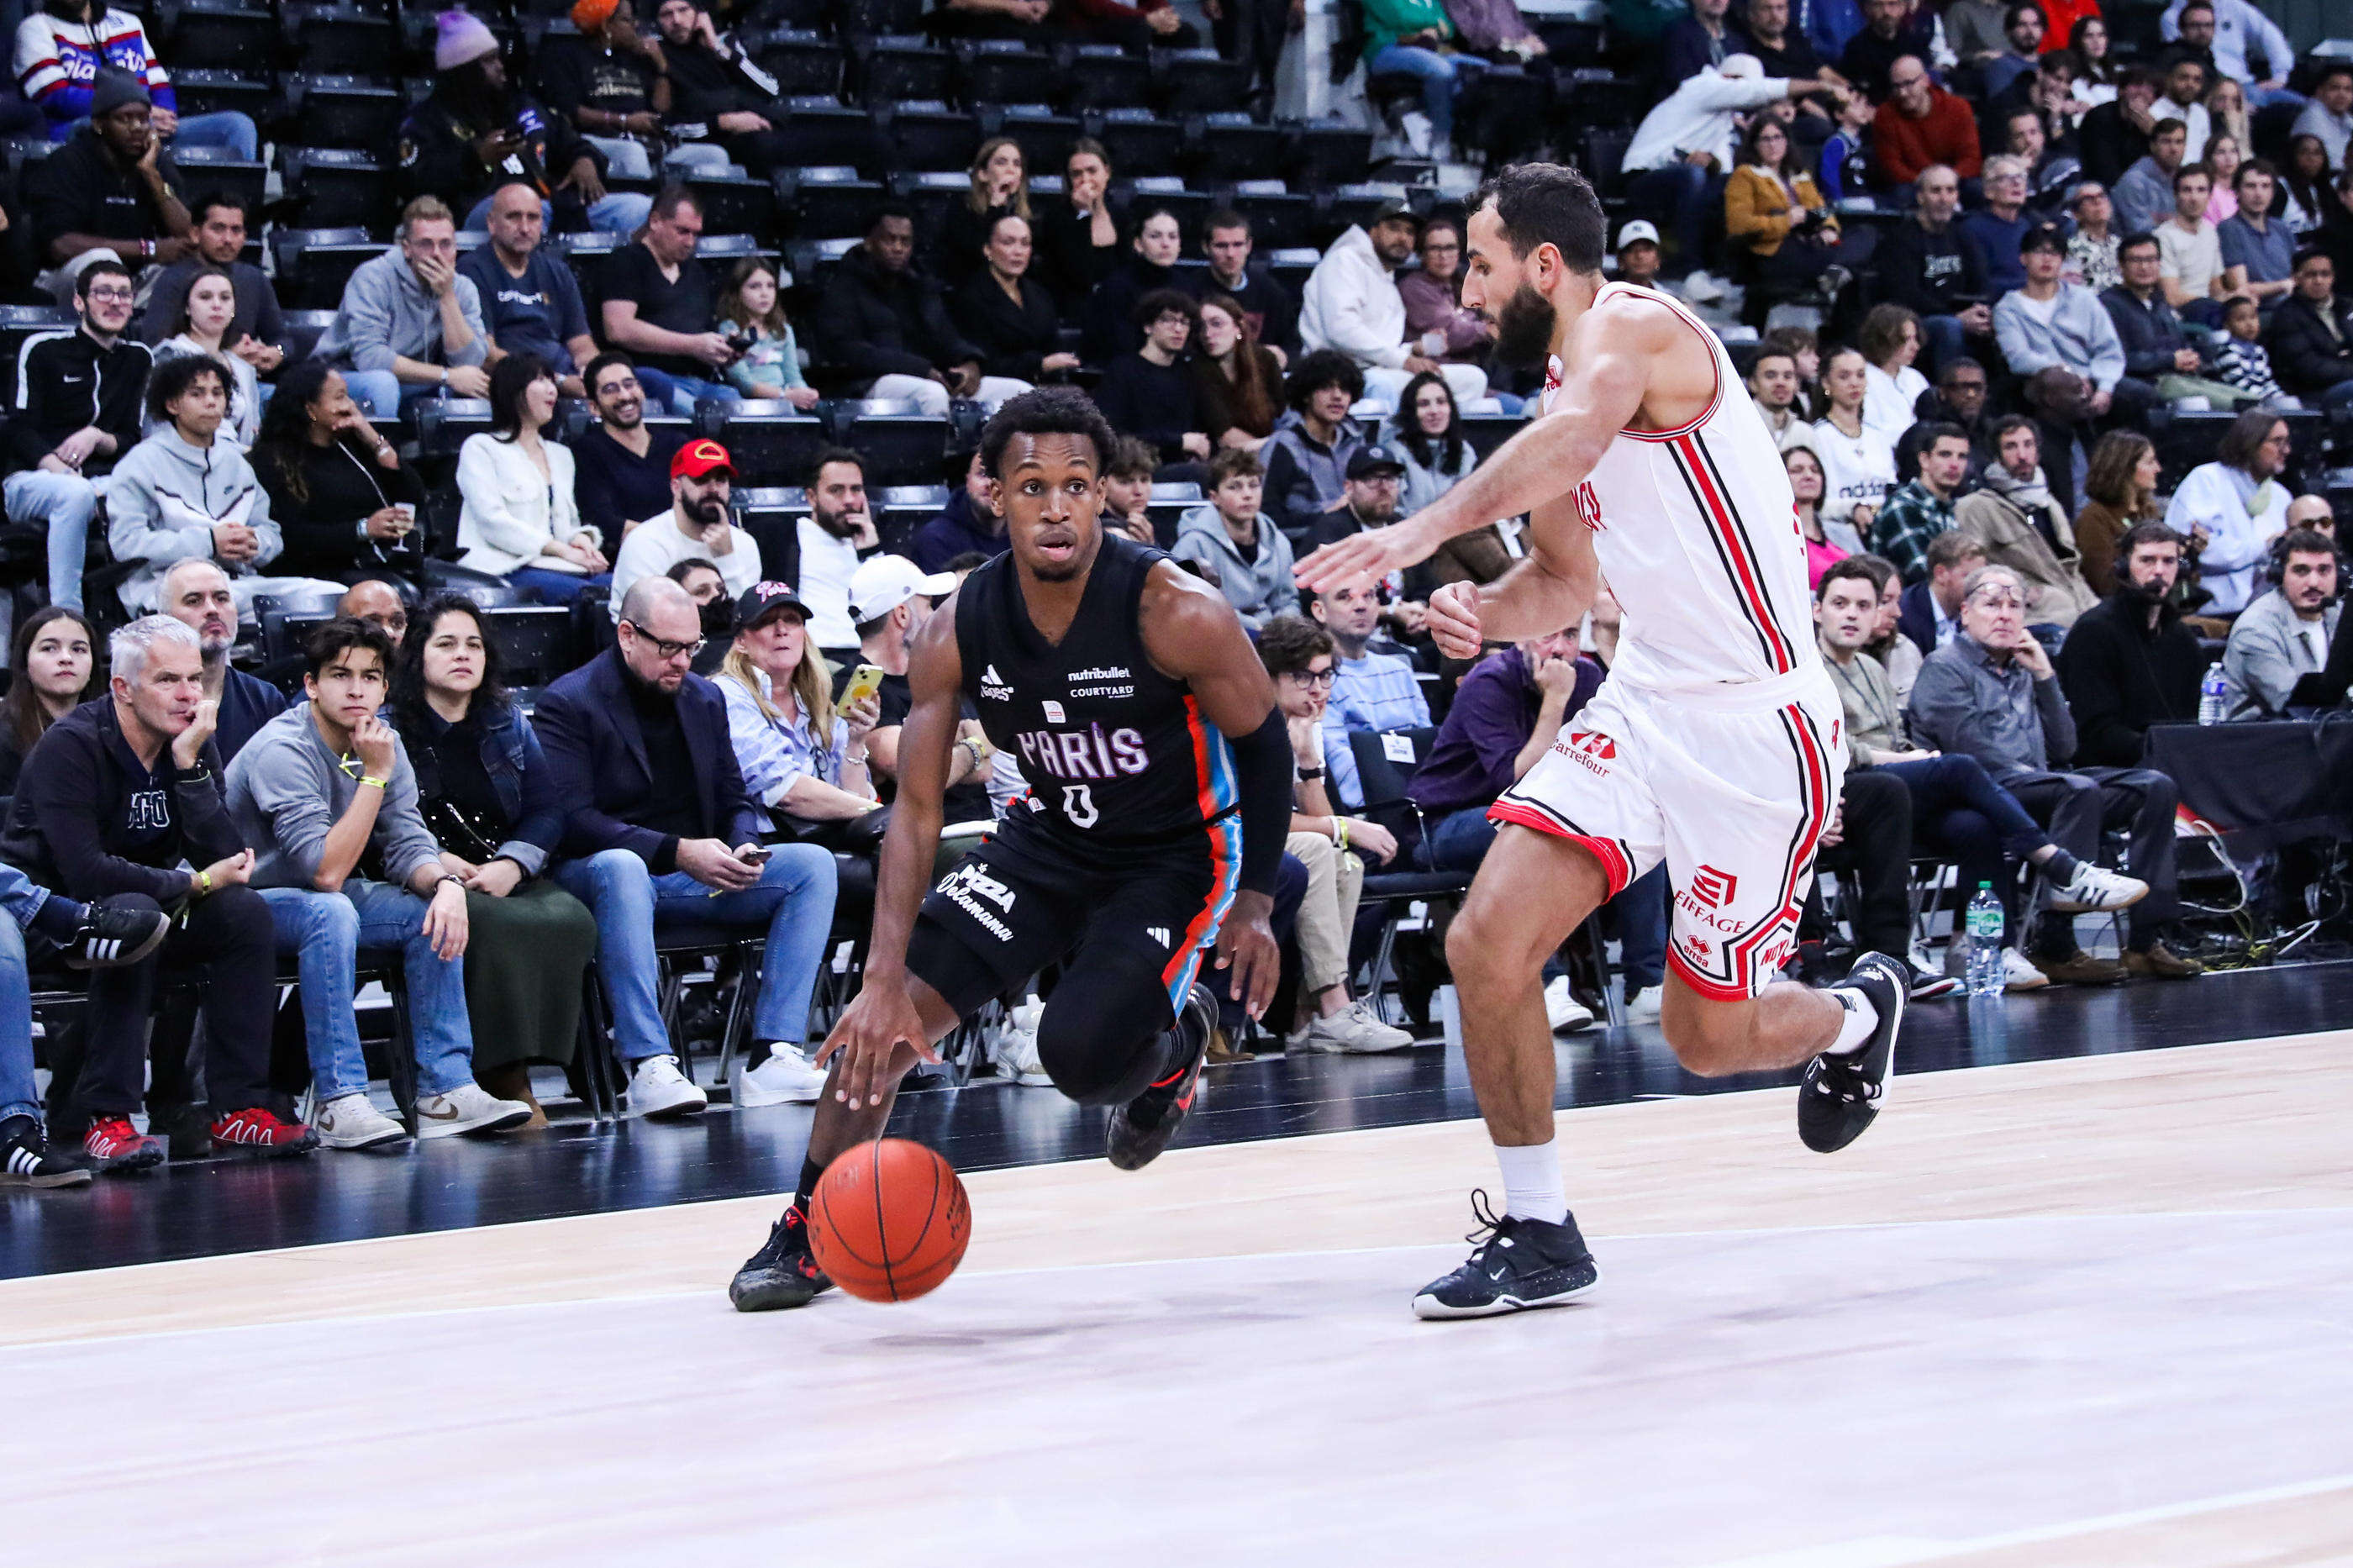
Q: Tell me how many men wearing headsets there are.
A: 2